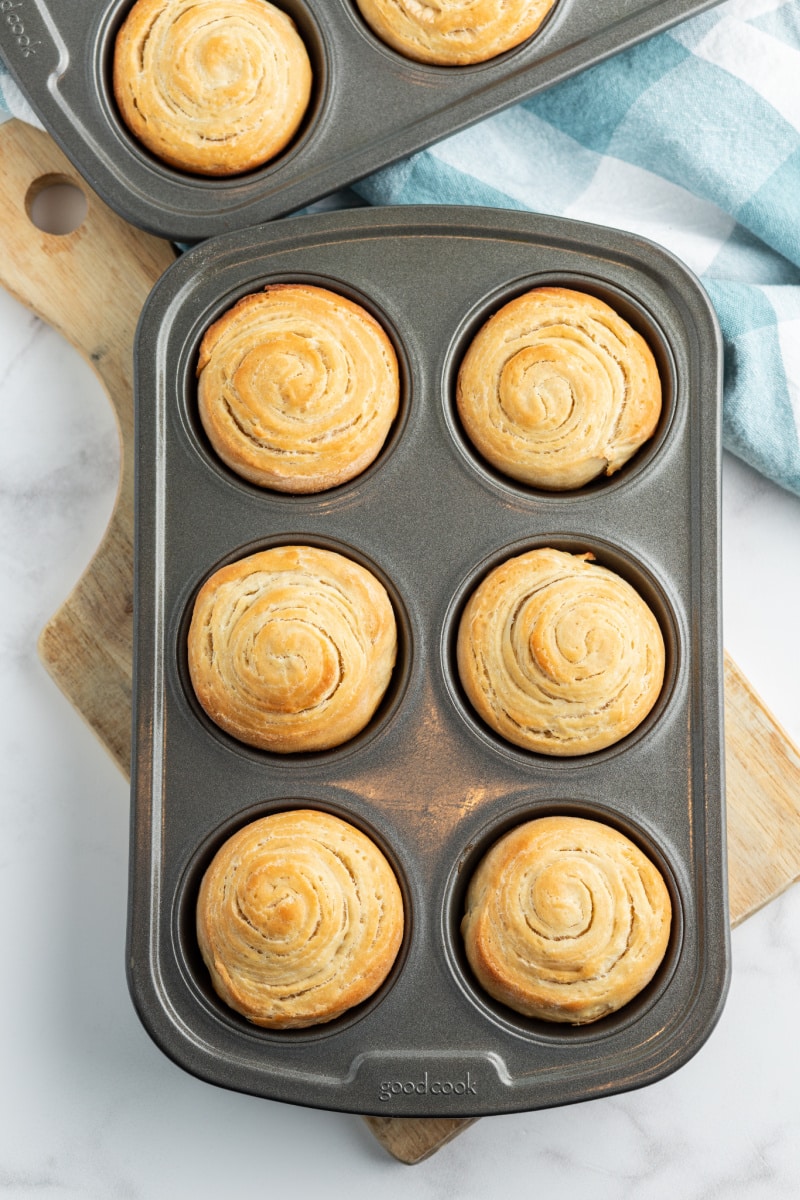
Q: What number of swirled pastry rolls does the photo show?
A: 8